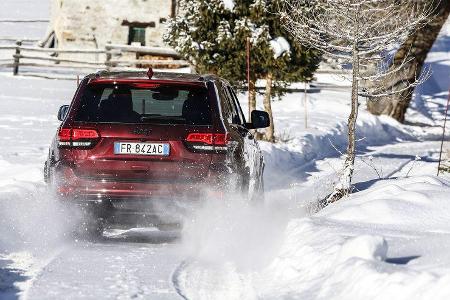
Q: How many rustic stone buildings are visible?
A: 1